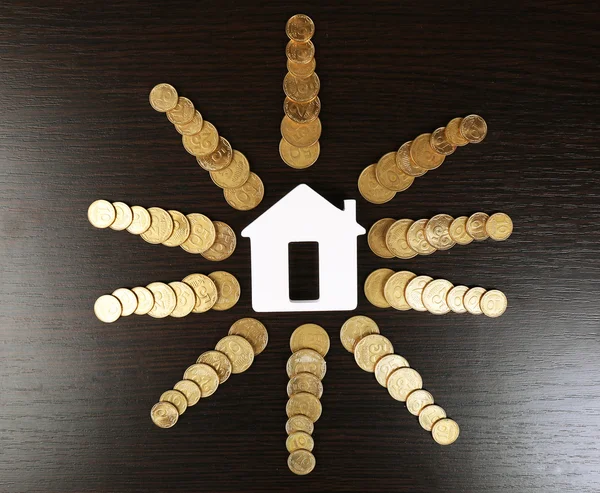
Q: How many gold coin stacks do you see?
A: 10